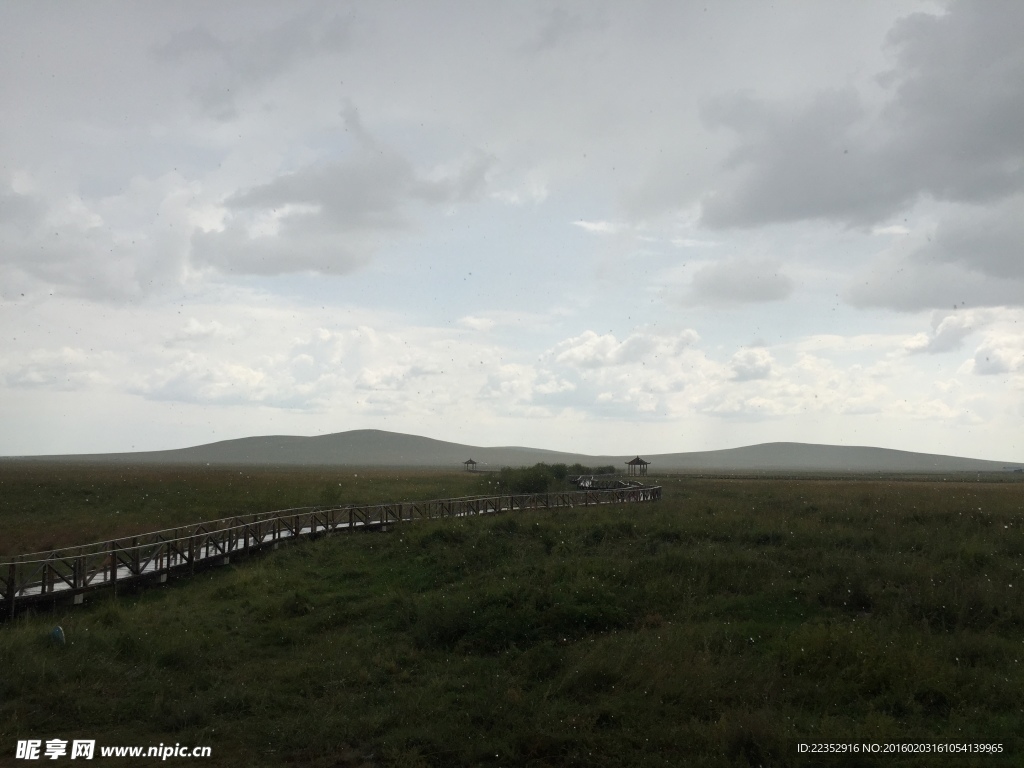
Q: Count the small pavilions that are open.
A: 2